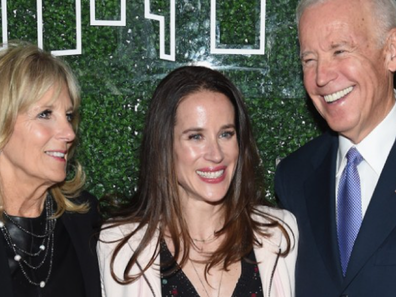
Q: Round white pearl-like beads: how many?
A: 4